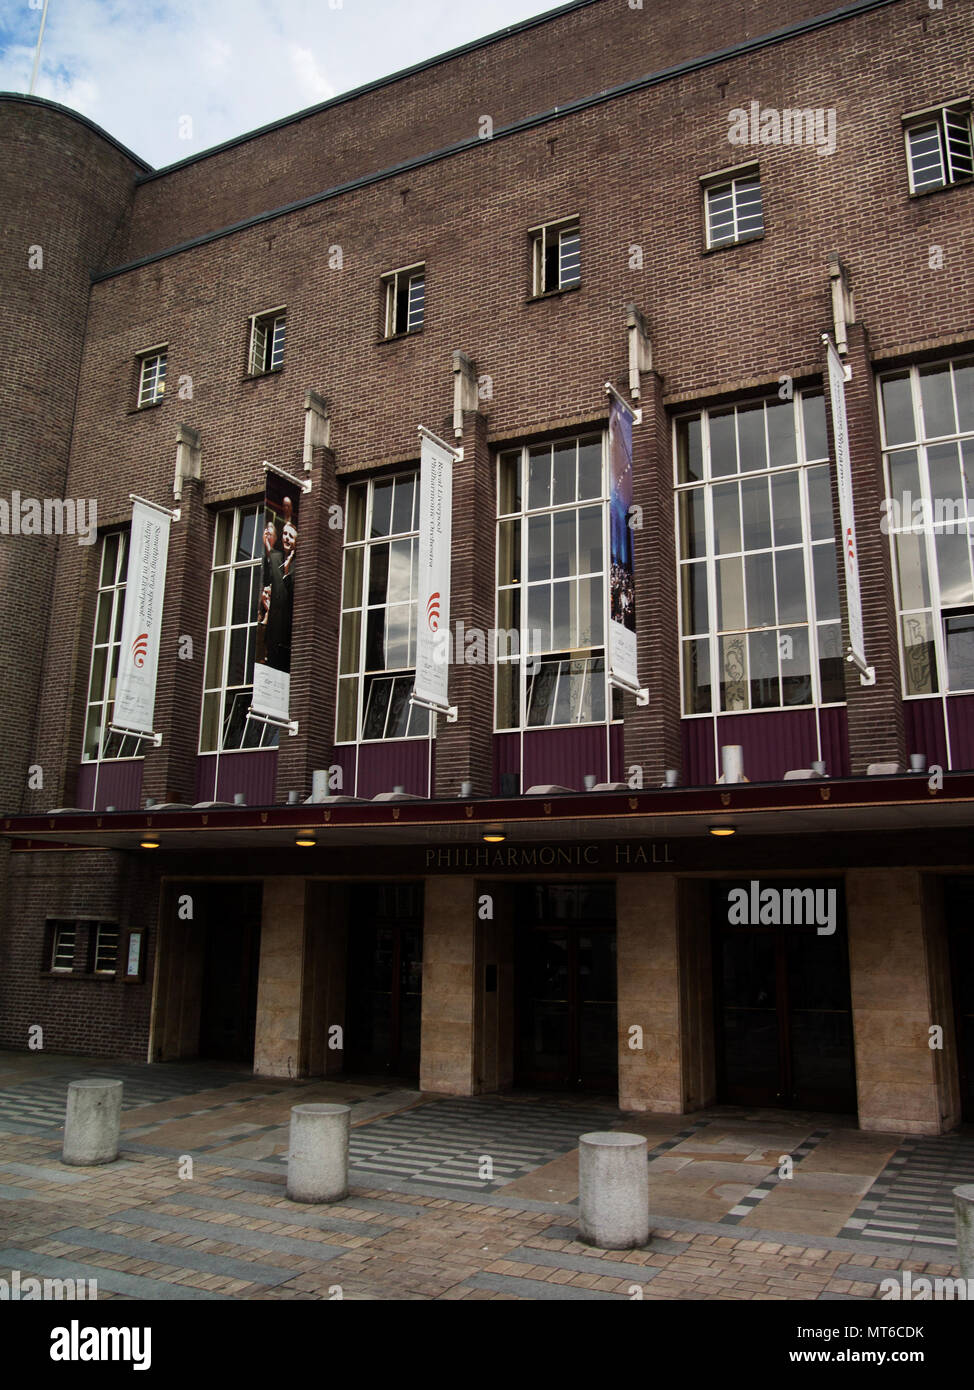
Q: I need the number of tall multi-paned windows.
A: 6